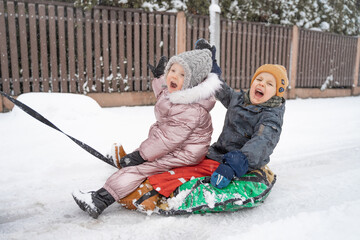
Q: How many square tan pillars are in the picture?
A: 3